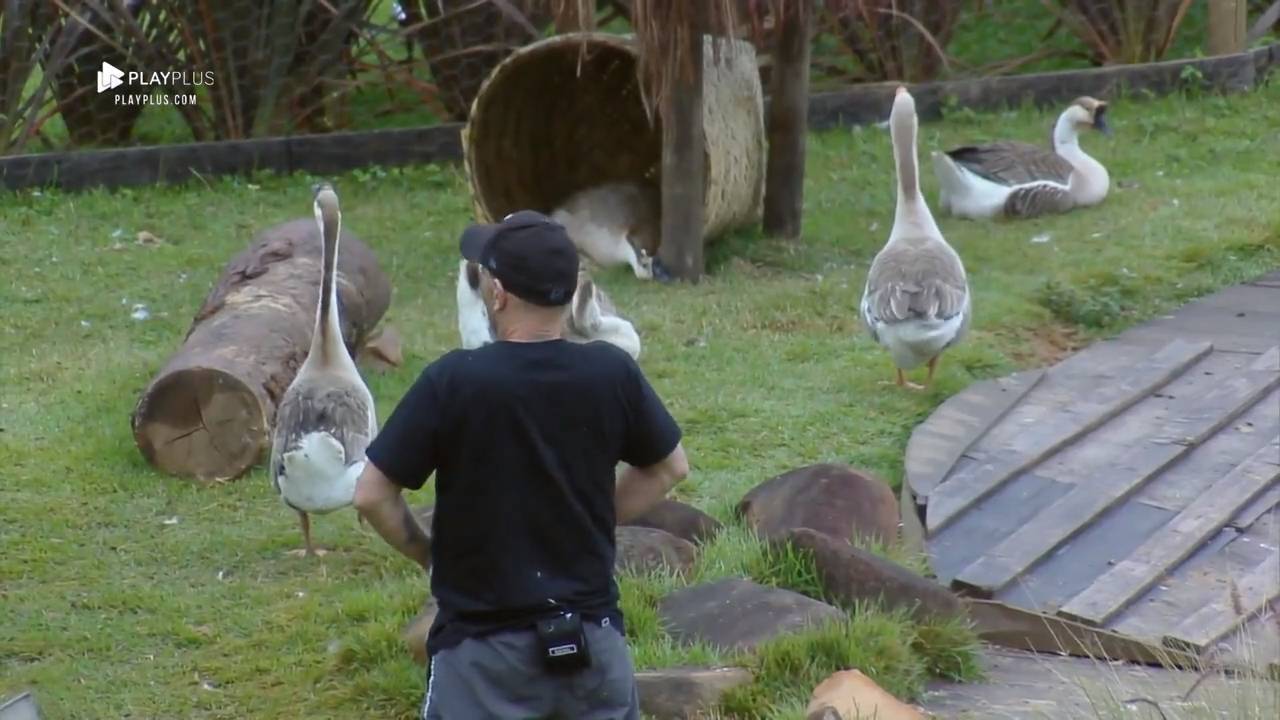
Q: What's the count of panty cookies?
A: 0